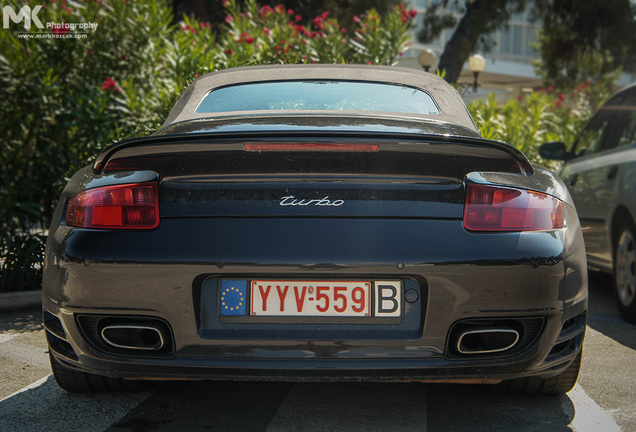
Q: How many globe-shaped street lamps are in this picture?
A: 2